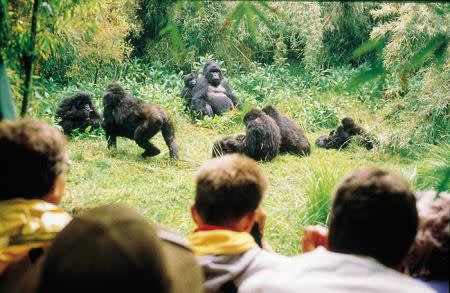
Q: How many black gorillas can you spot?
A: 8